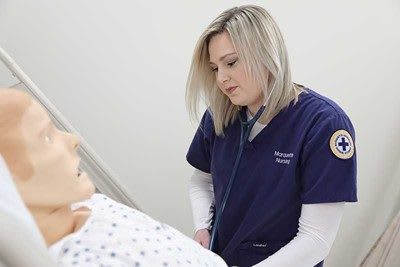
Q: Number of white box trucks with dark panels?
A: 0